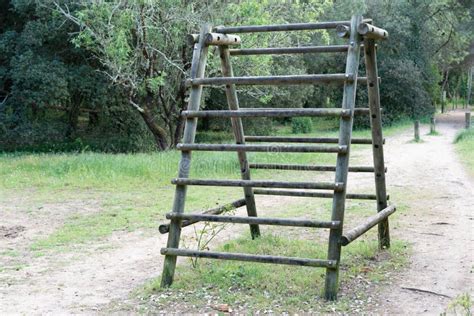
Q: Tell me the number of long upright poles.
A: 4